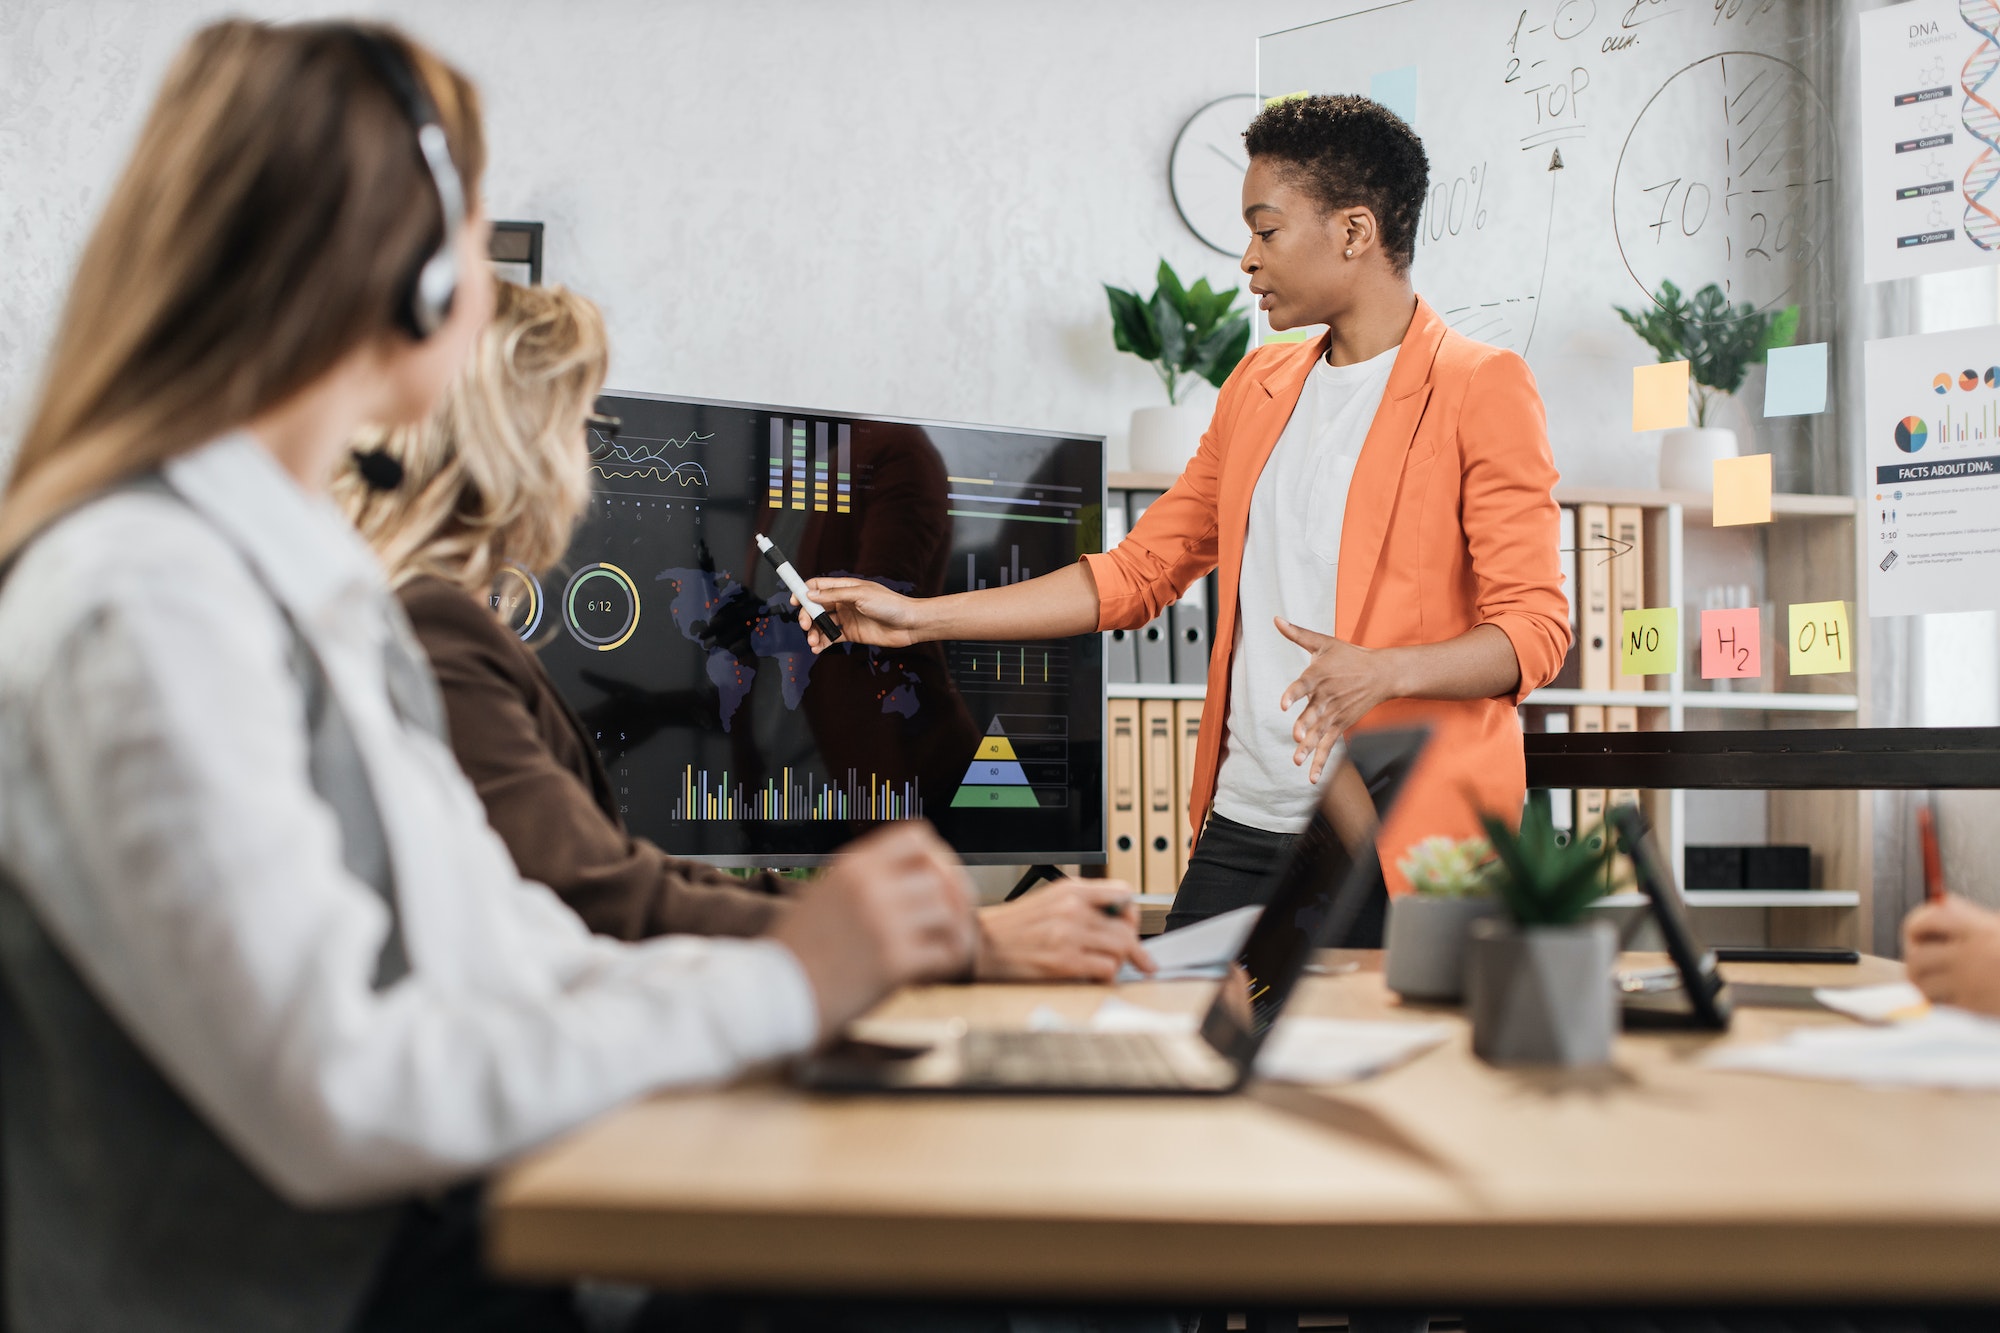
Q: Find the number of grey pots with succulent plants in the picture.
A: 2